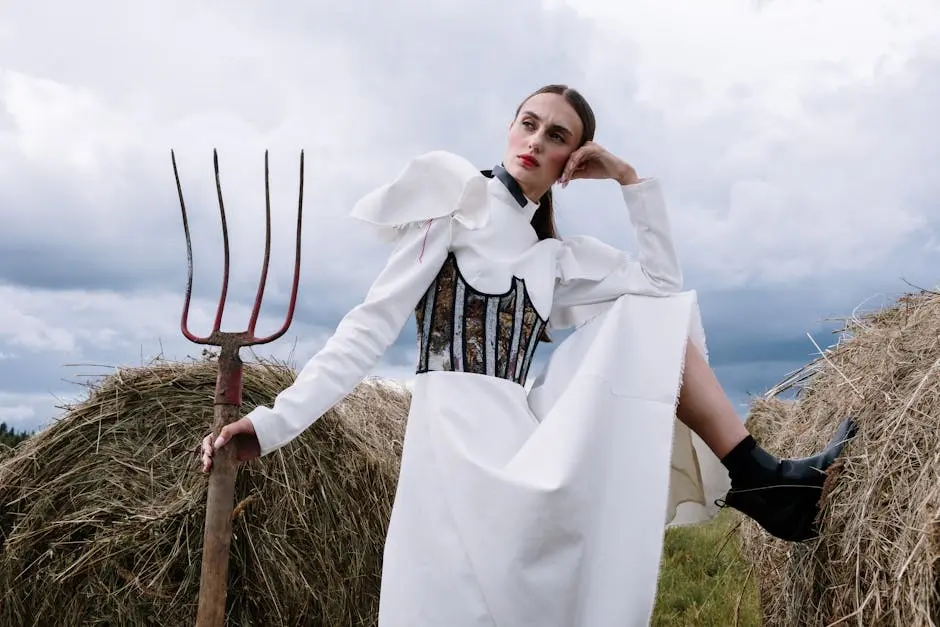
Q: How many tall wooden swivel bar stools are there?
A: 0